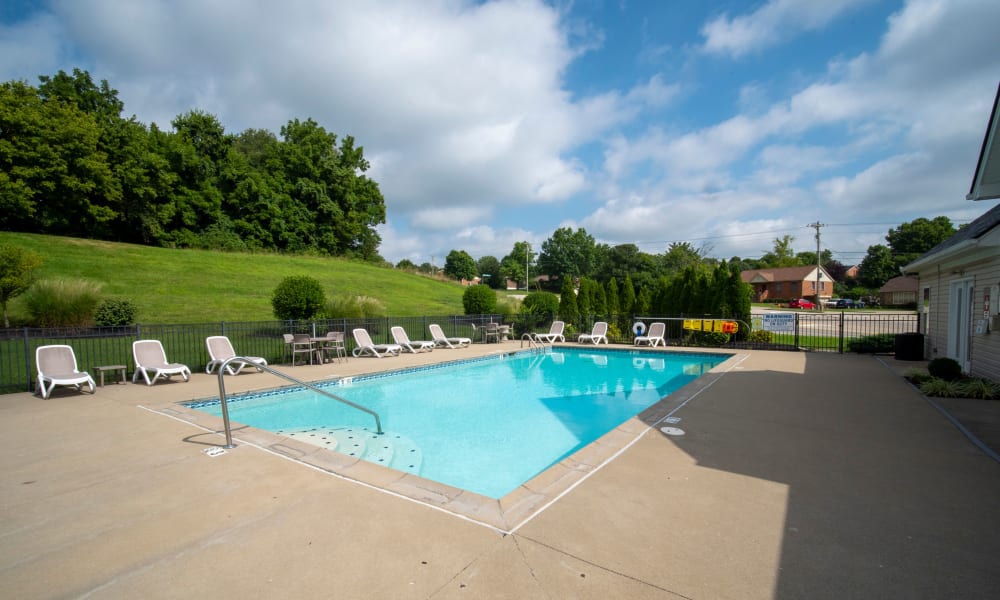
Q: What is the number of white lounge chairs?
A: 9